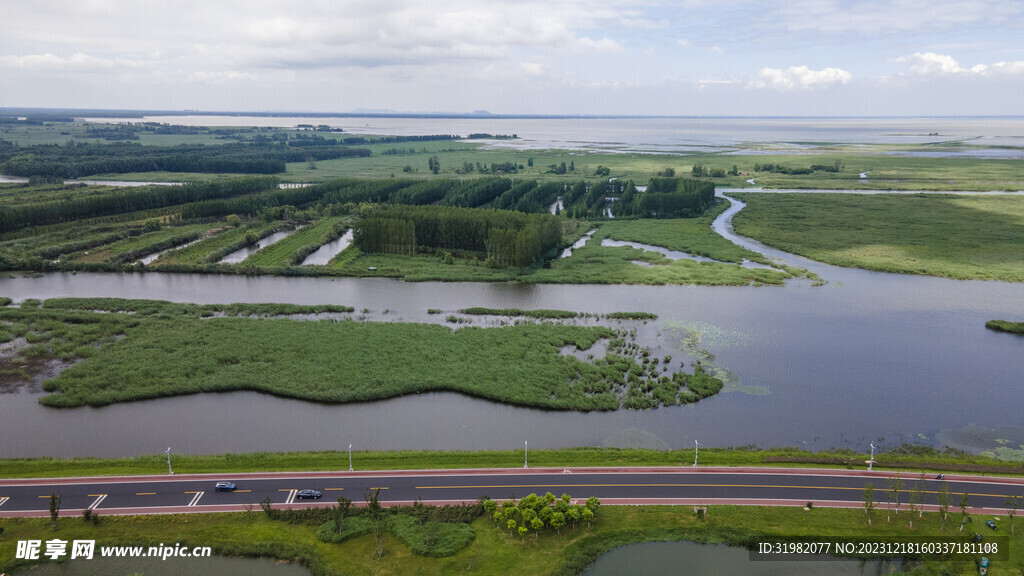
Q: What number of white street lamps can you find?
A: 5